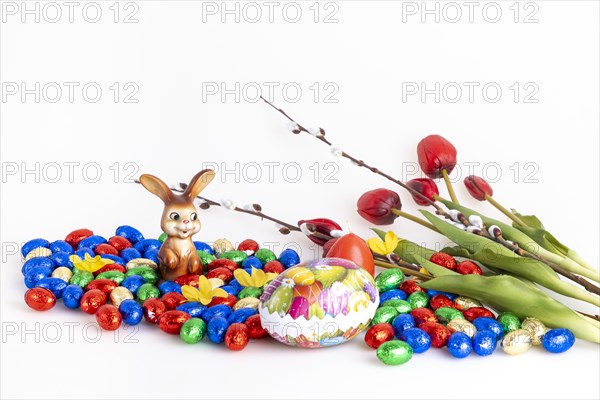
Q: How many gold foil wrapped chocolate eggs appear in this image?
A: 11